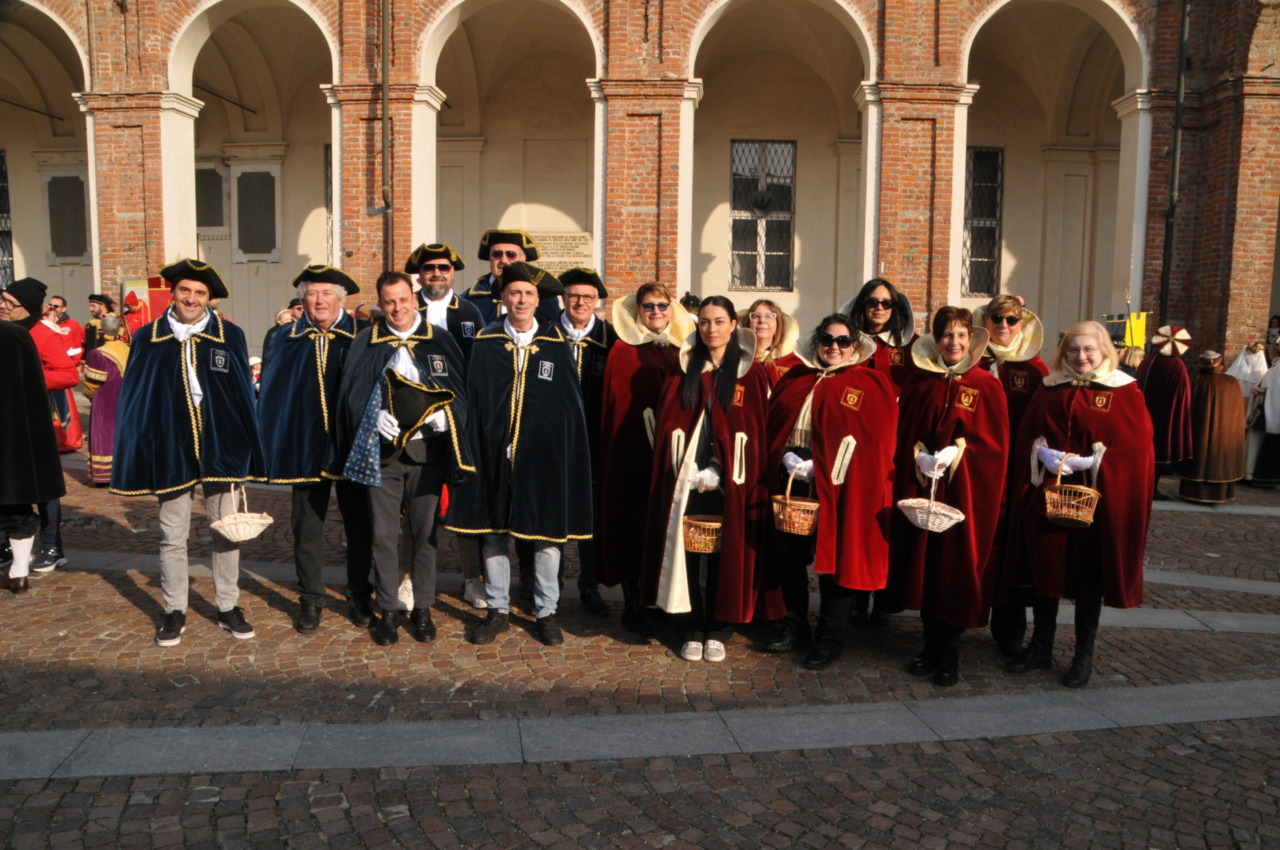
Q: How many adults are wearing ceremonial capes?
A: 15